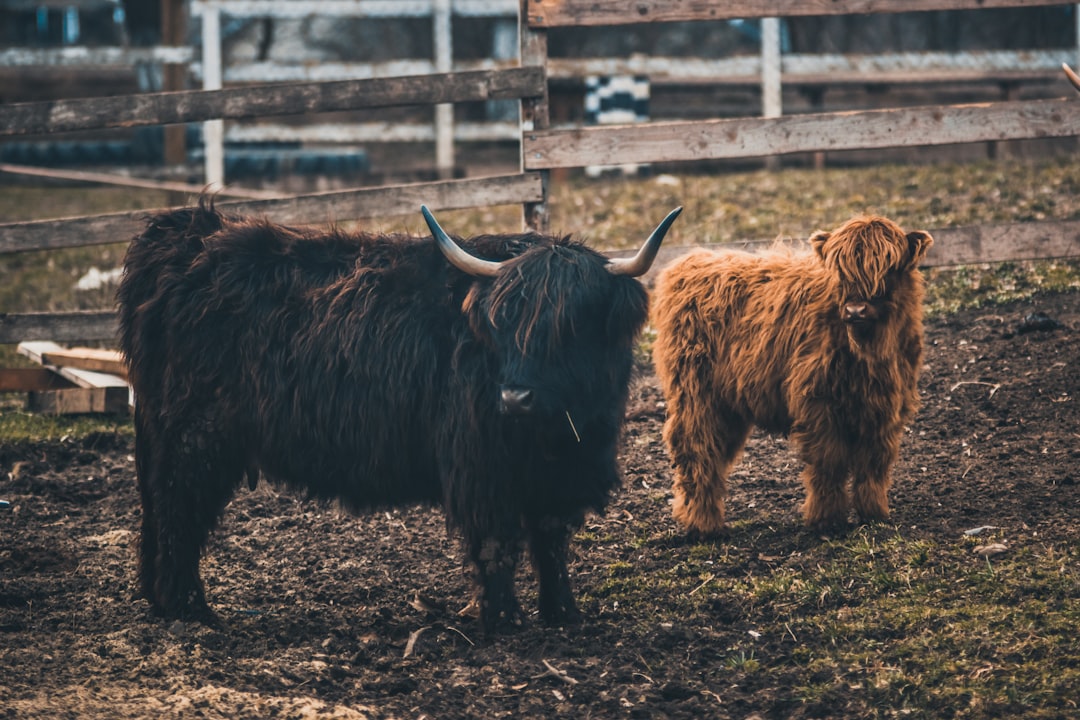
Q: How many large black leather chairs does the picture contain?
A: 0